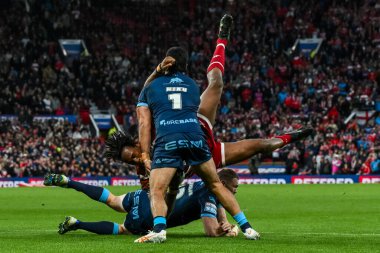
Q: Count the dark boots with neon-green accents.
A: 2